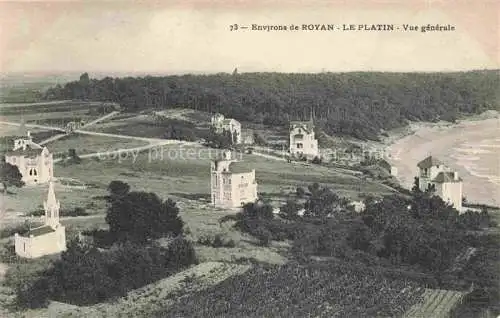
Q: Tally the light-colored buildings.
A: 6